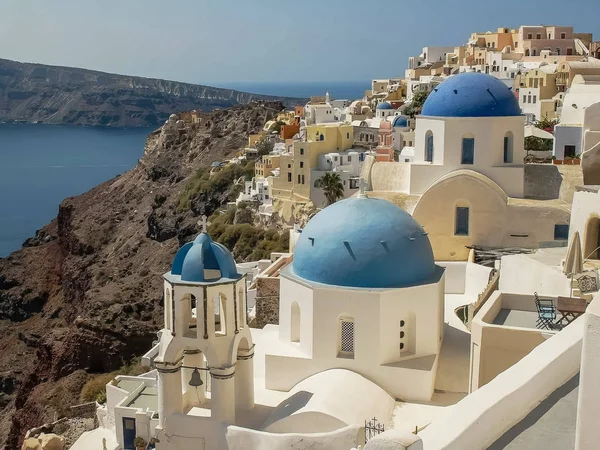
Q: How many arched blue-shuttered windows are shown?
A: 4